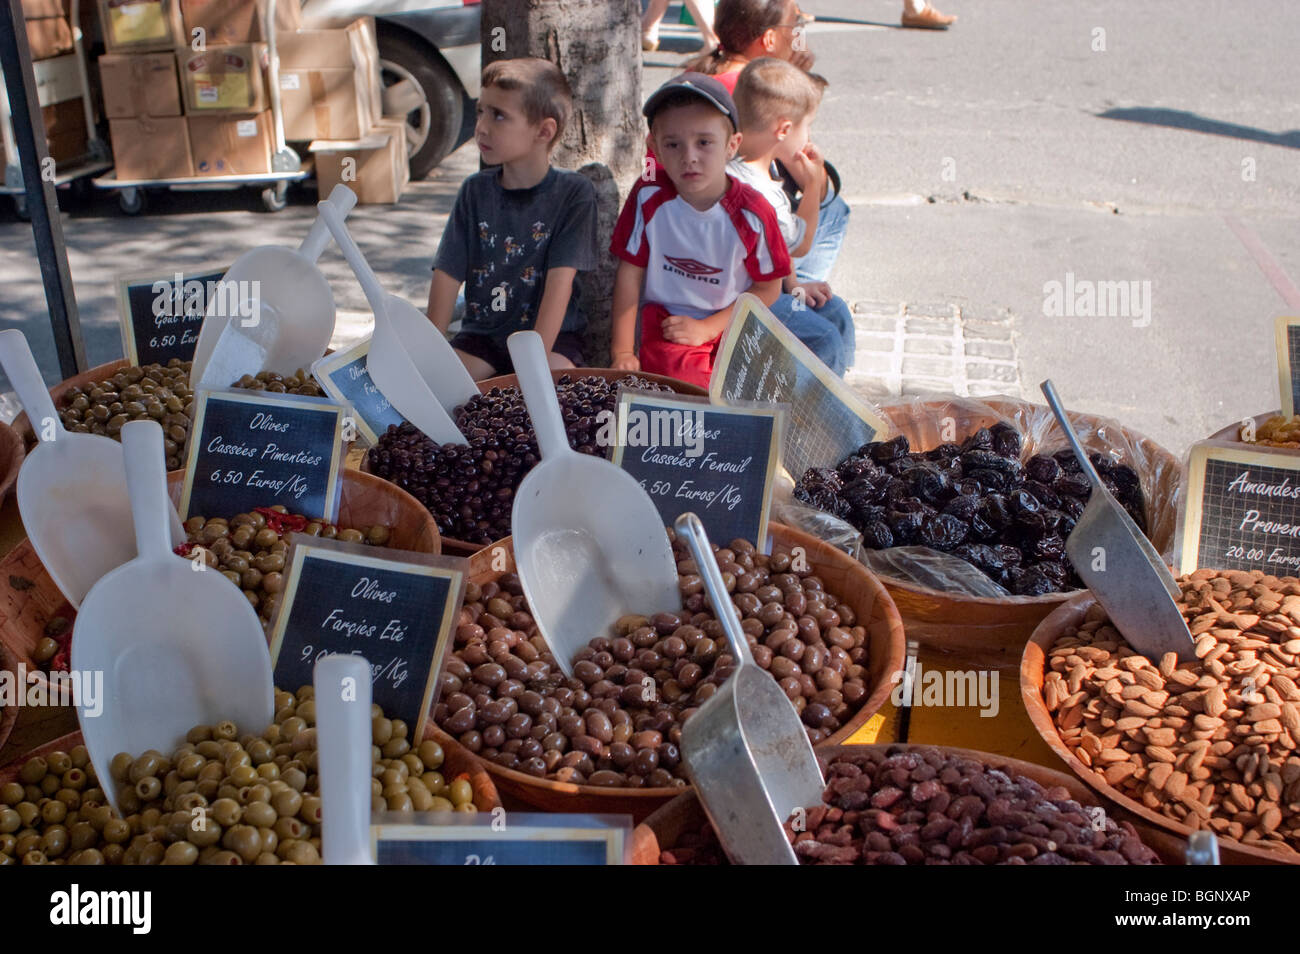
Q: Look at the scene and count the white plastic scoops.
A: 6